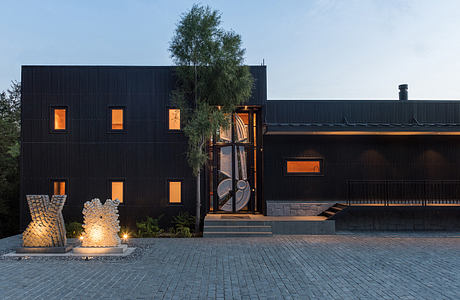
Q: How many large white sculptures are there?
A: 2